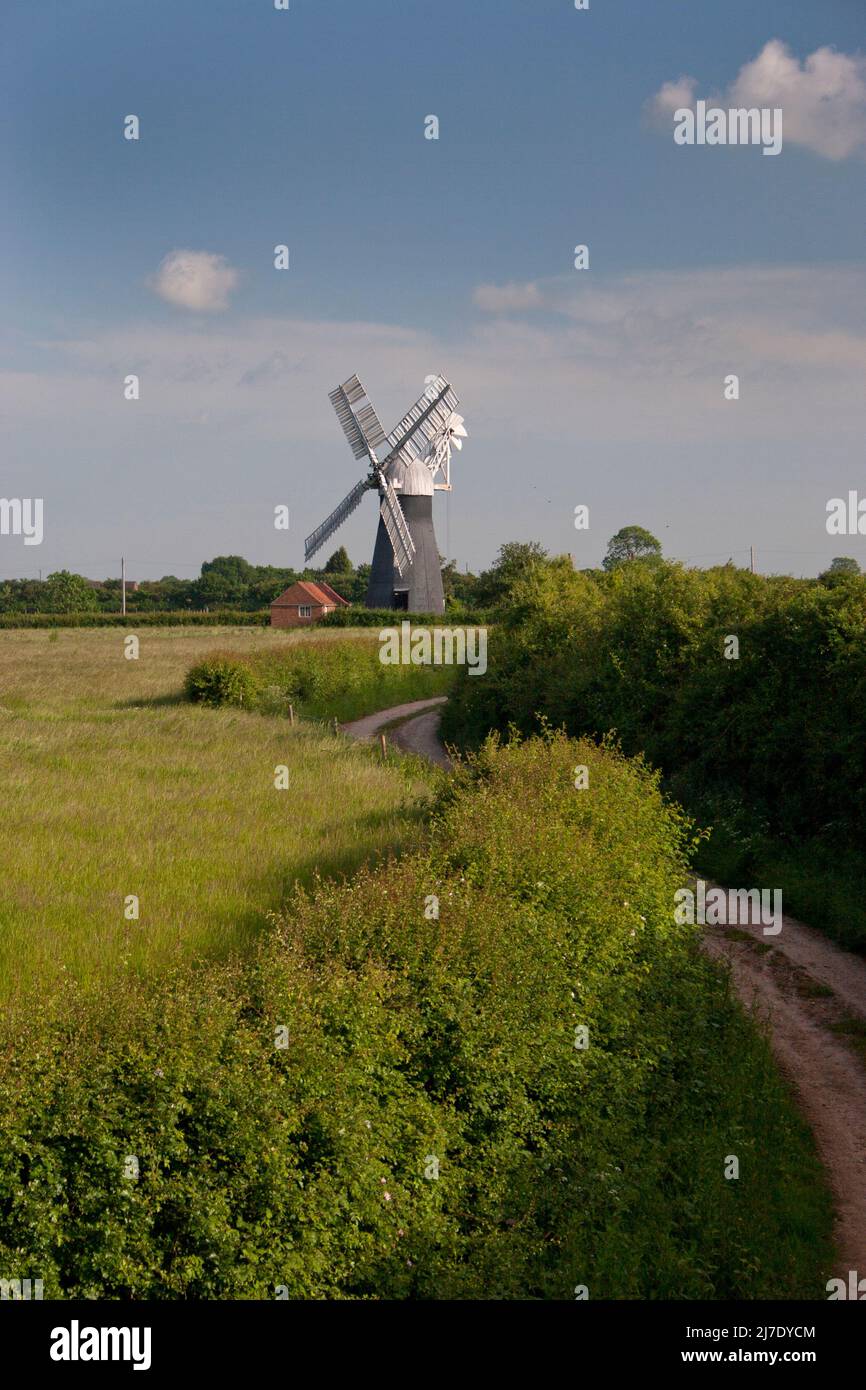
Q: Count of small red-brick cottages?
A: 1